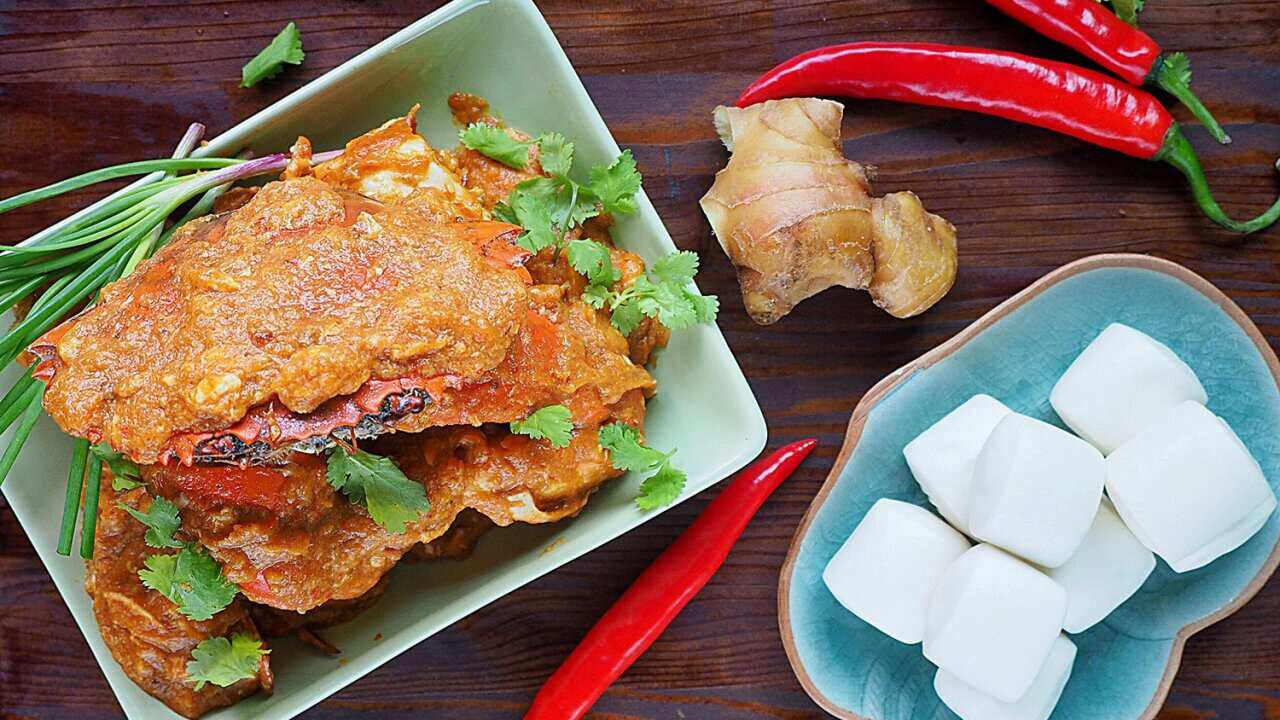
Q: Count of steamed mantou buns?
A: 8